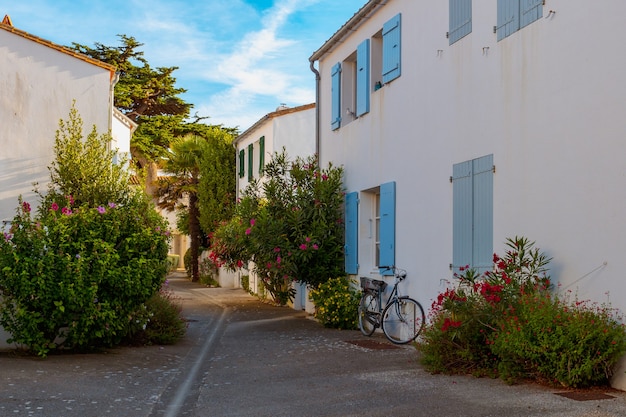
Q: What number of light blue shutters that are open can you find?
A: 5